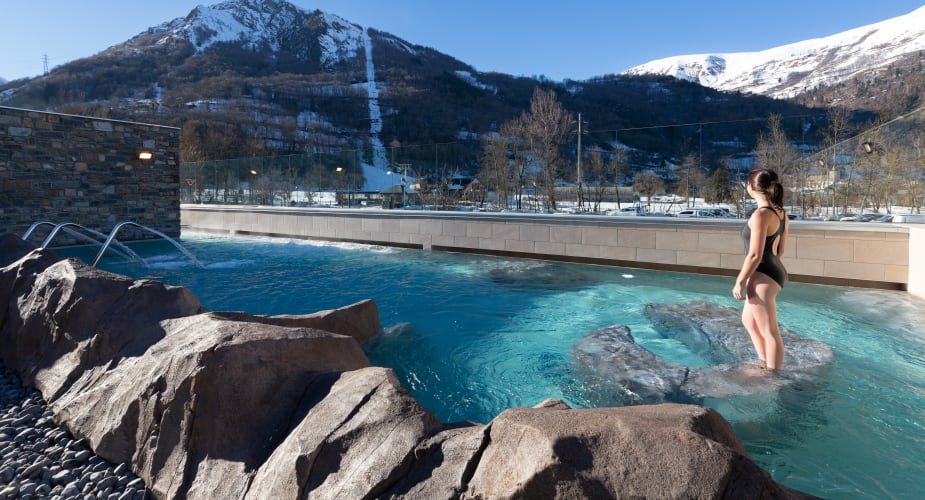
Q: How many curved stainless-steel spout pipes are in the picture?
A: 3